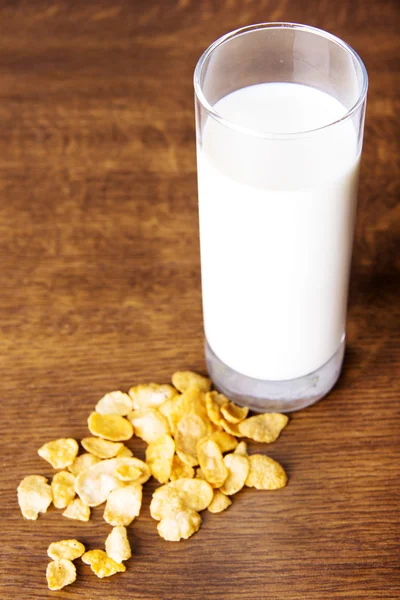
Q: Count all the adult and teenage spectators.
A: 0